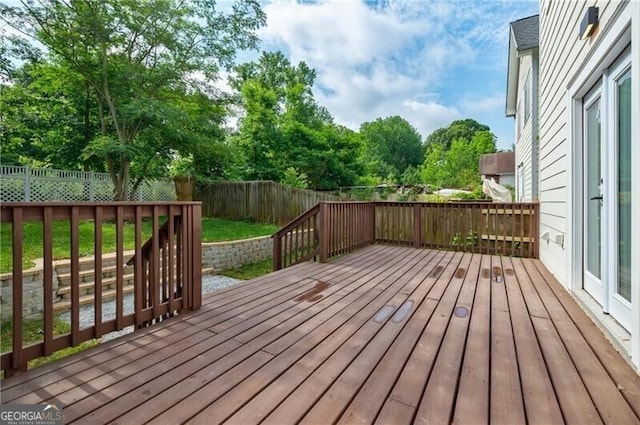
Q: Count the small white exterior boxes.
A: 2